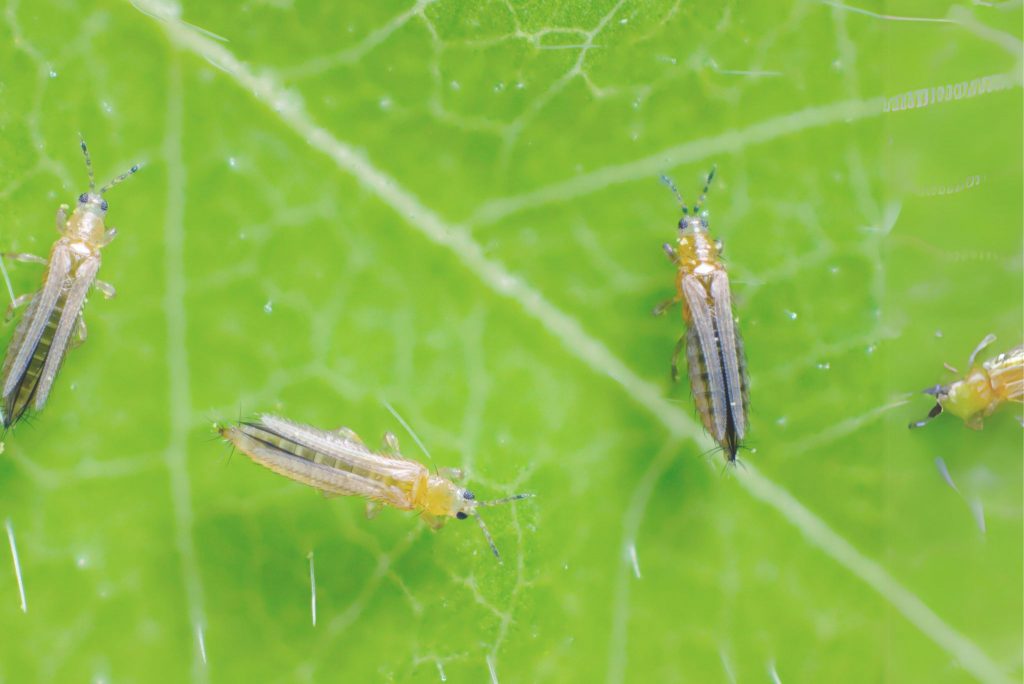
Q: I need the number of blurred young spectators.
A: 0